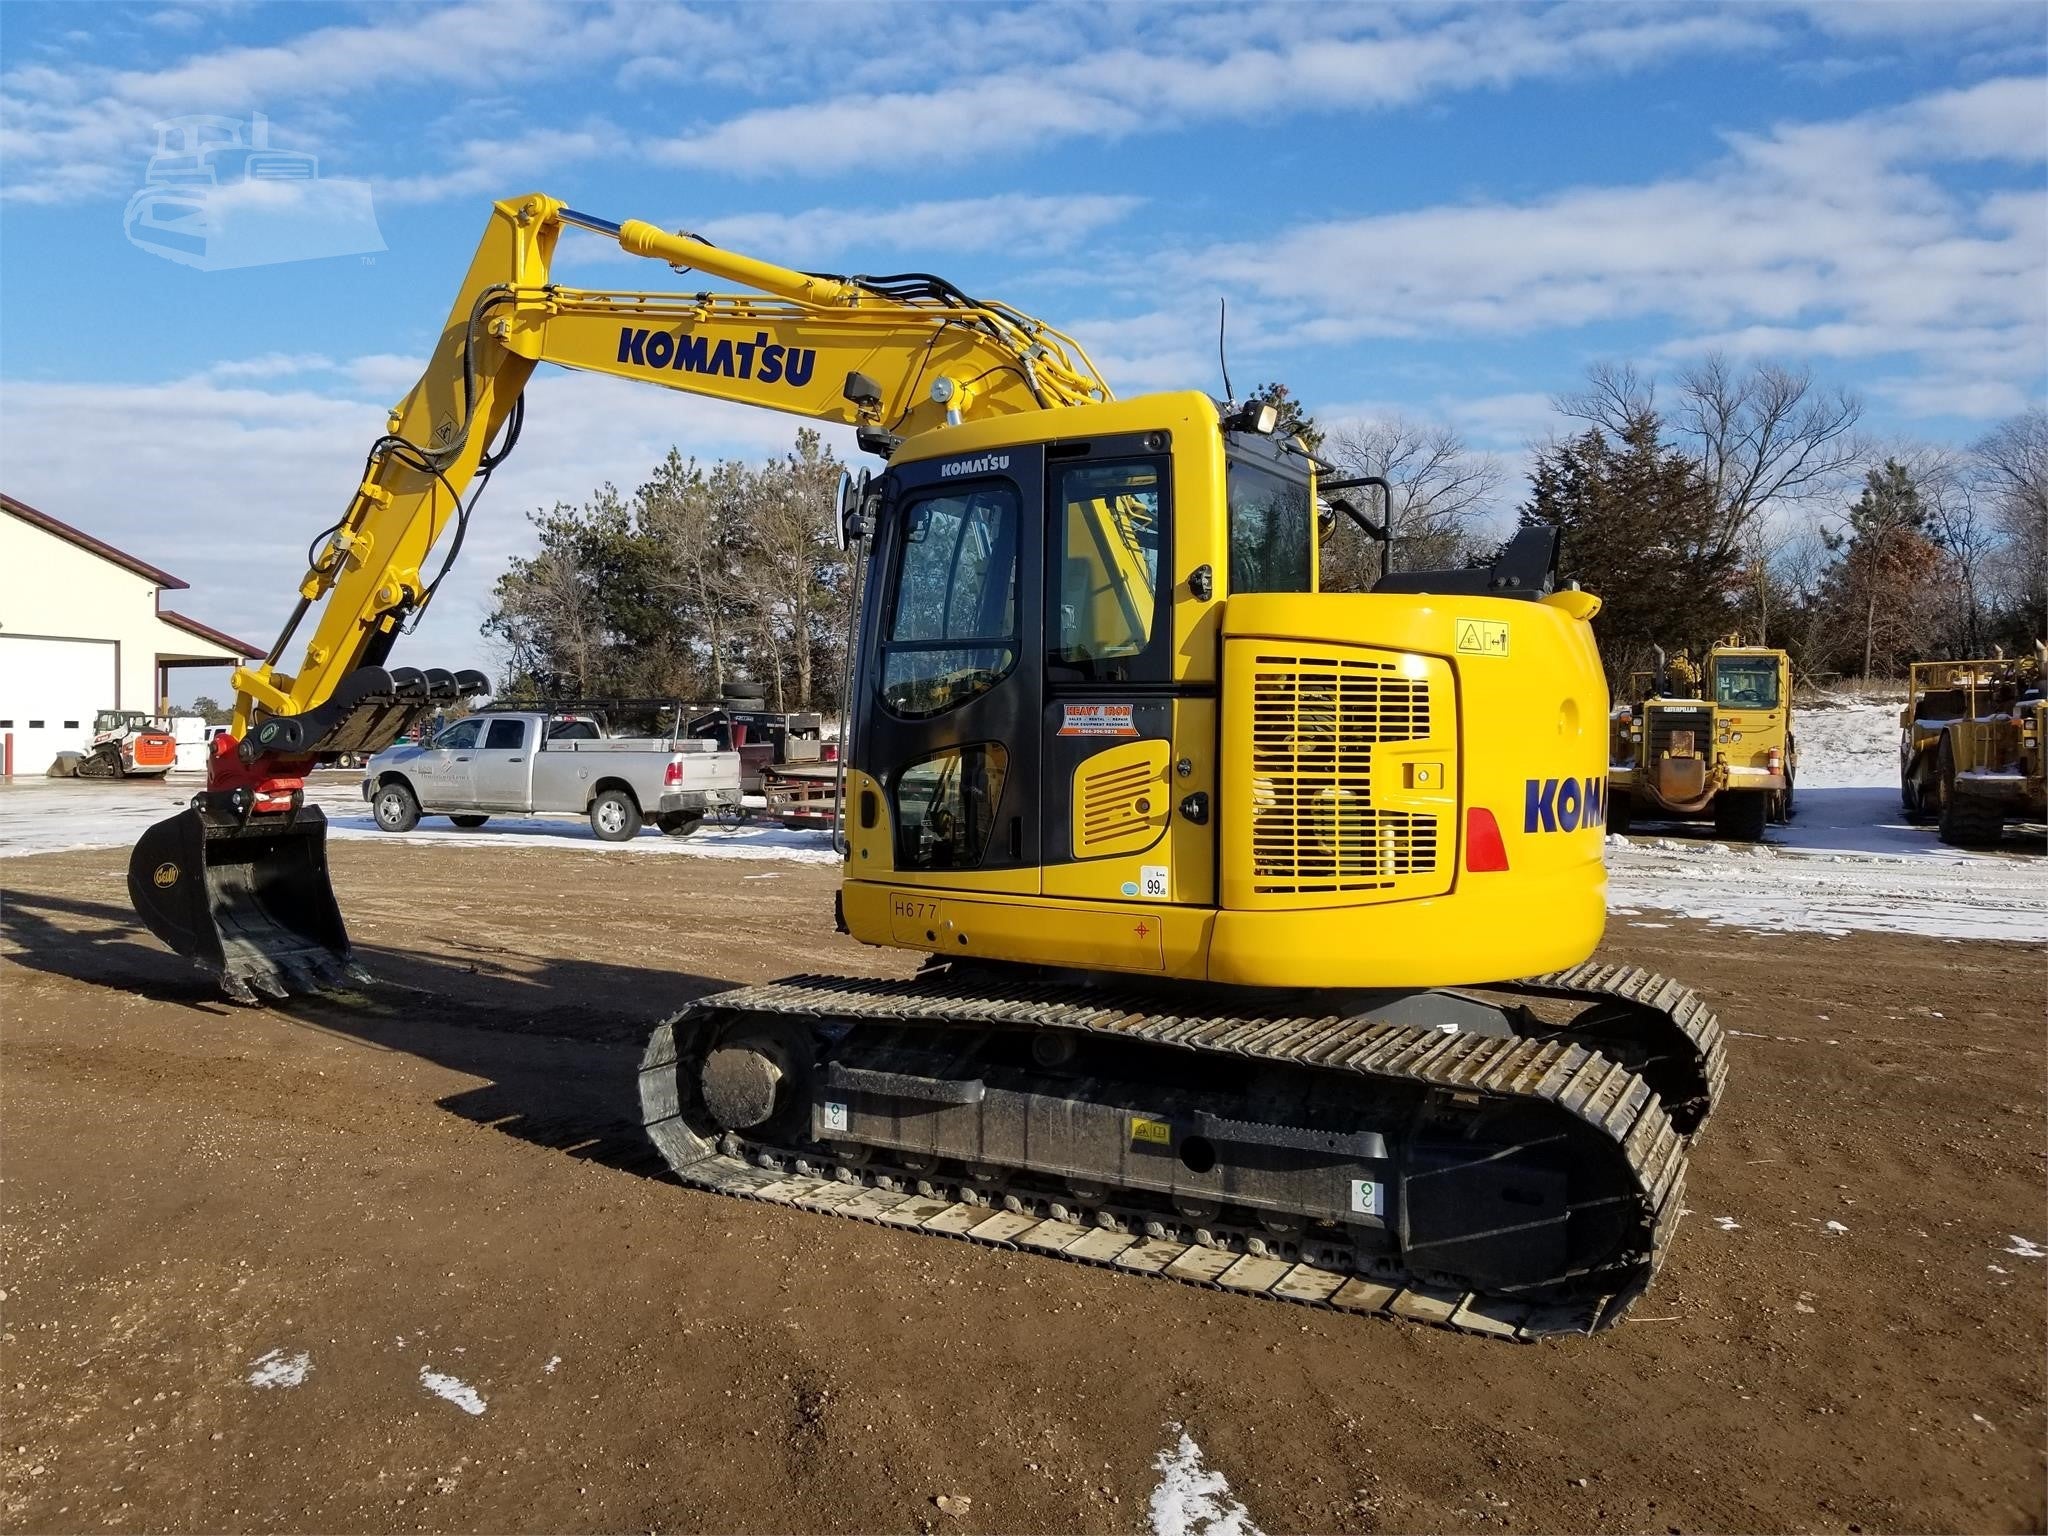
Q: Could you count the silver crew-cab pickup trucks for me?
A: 1